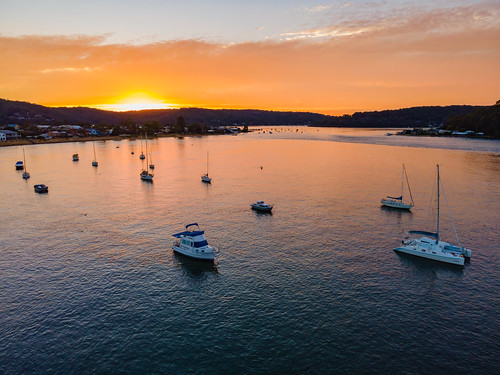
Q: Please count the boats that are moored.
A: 14